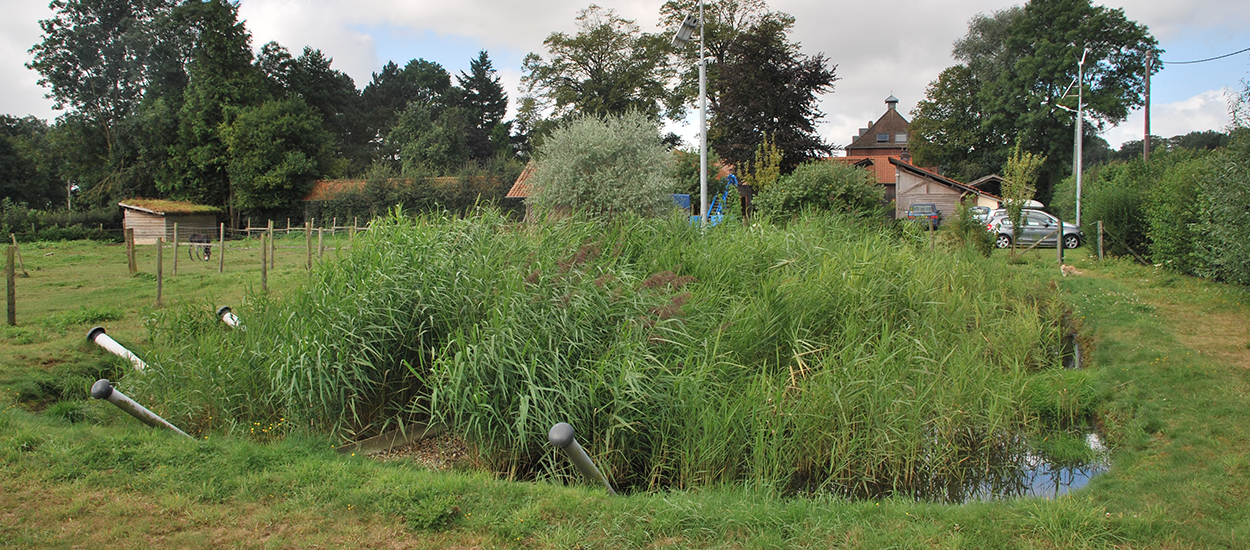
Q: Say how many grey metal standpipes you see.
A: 4